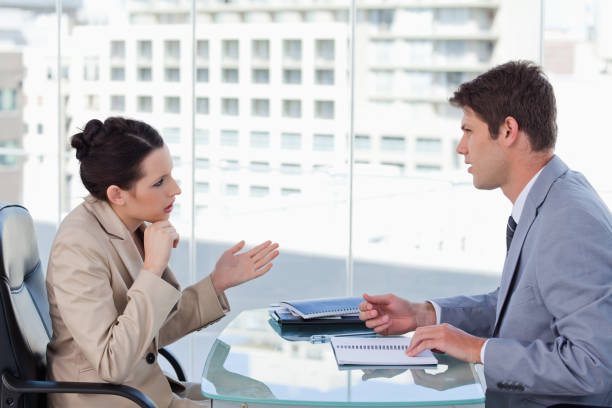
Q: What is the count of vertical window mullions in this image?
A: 4